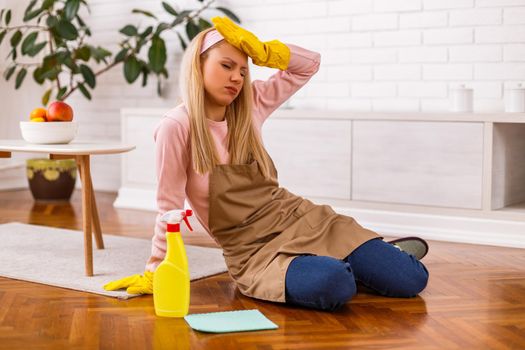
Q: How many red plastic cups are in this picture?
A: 0